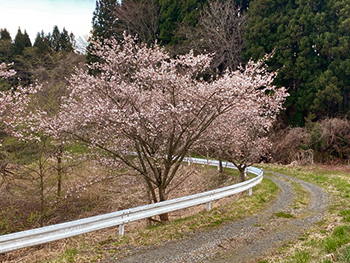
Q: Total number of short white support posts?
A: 6